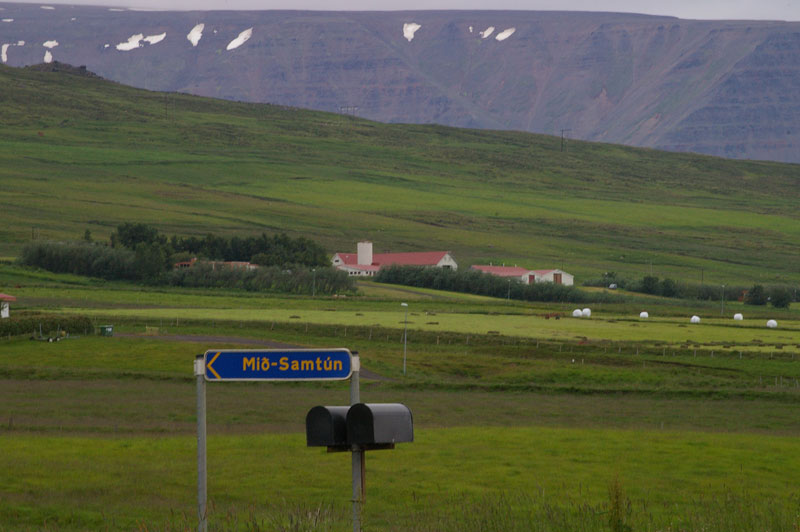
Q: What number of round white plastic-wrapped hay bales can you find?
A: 6